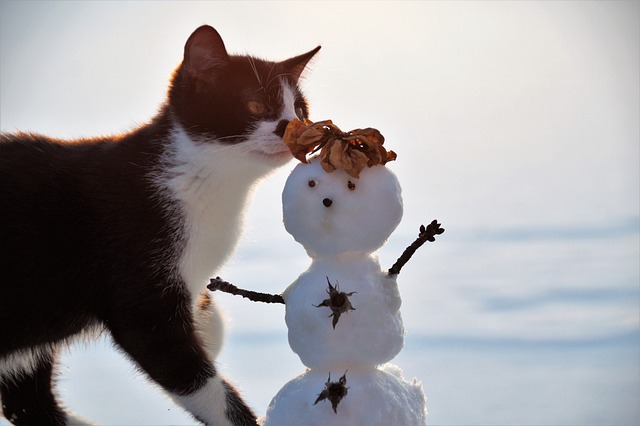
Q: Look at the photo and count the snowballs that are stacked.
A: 3